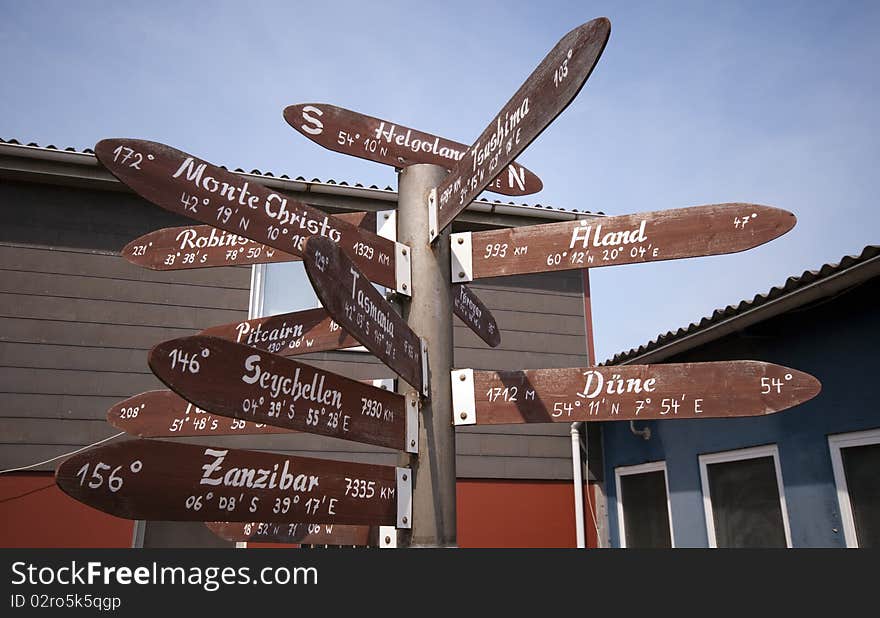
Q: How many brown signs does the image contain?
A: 13